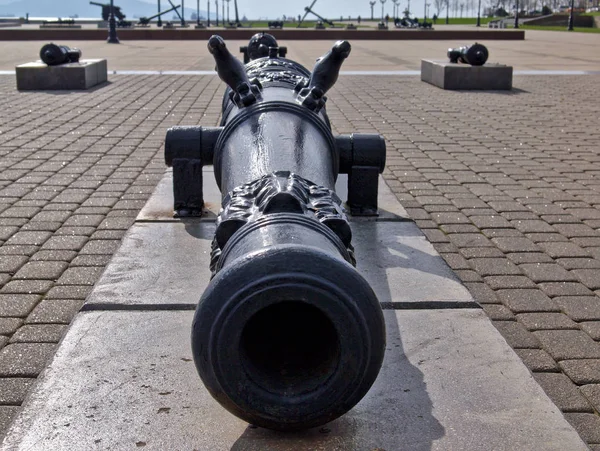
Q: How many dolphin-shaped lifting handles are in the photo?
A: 2